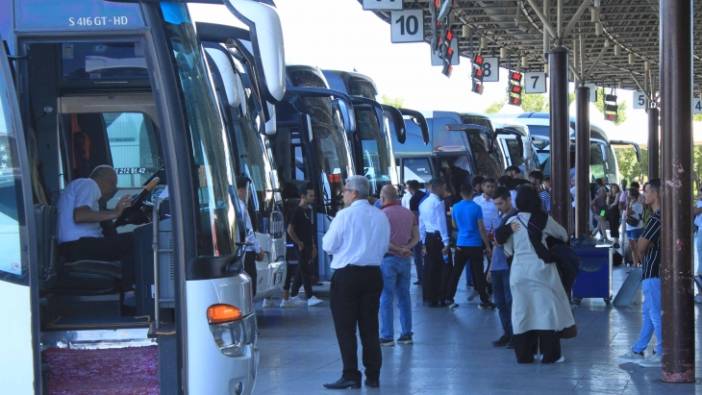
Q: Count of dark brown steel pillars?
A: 4